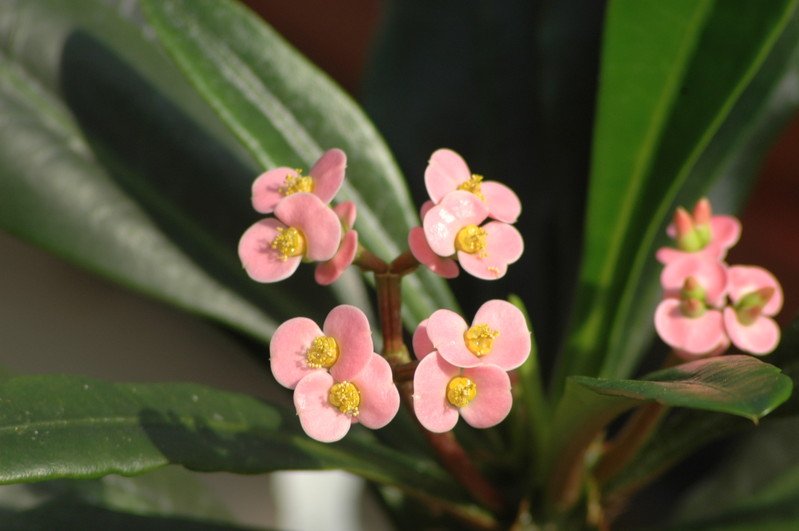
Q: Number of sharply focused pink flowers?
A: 8